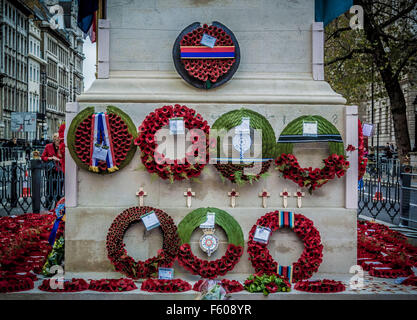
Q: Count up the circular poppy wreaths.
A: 8